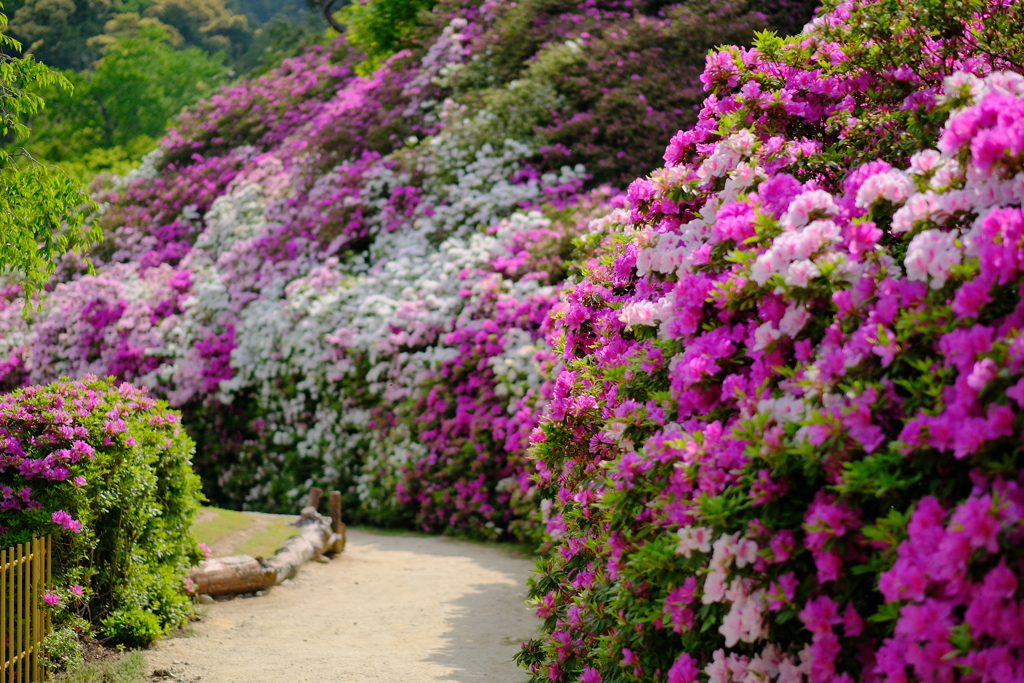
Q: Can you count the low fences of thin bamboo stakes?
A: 1